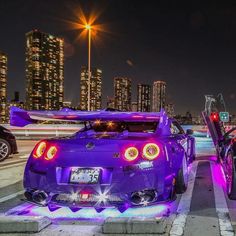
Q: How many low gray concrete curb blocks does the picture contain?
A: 2